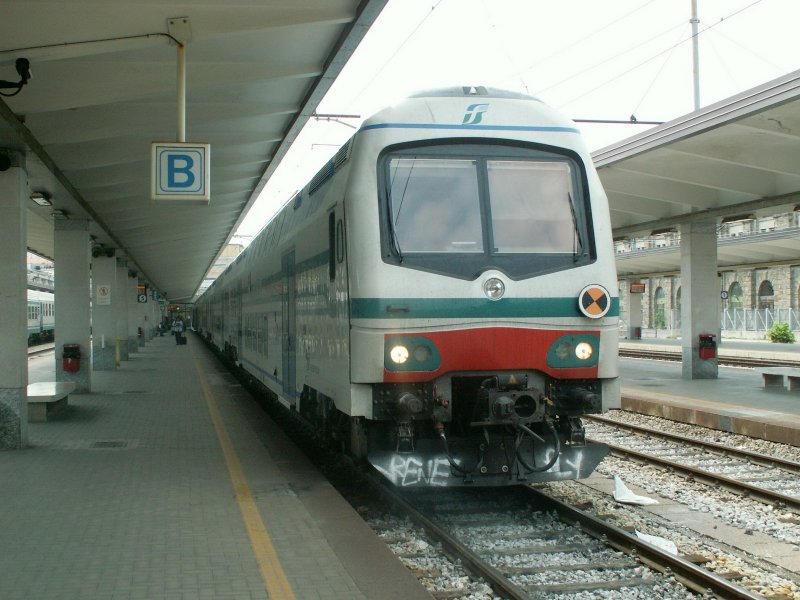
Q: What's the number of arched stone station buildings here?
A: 1